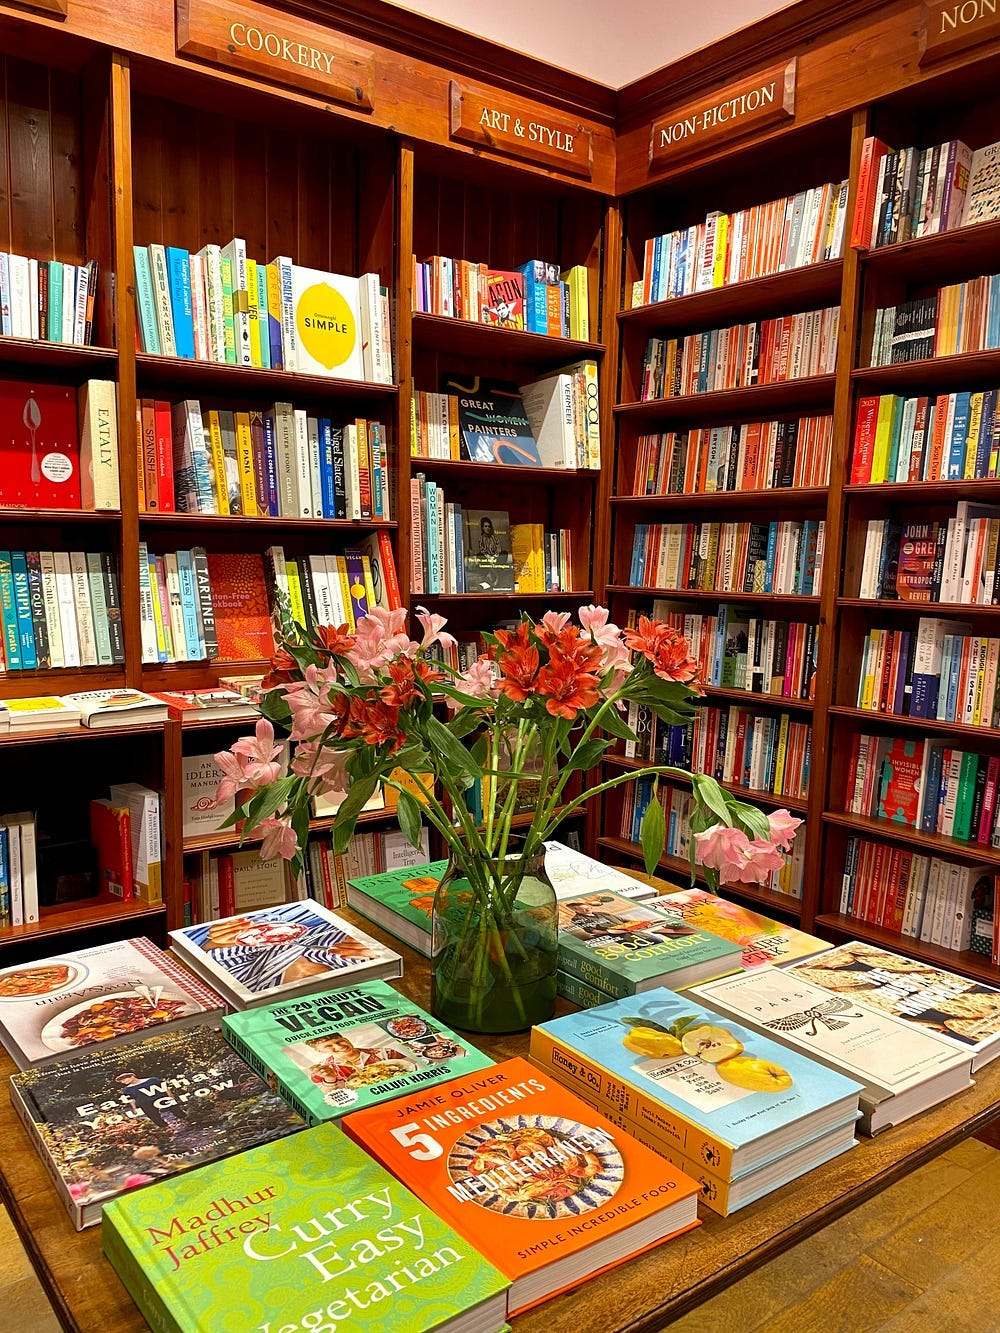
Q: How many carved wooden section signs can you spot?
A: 4